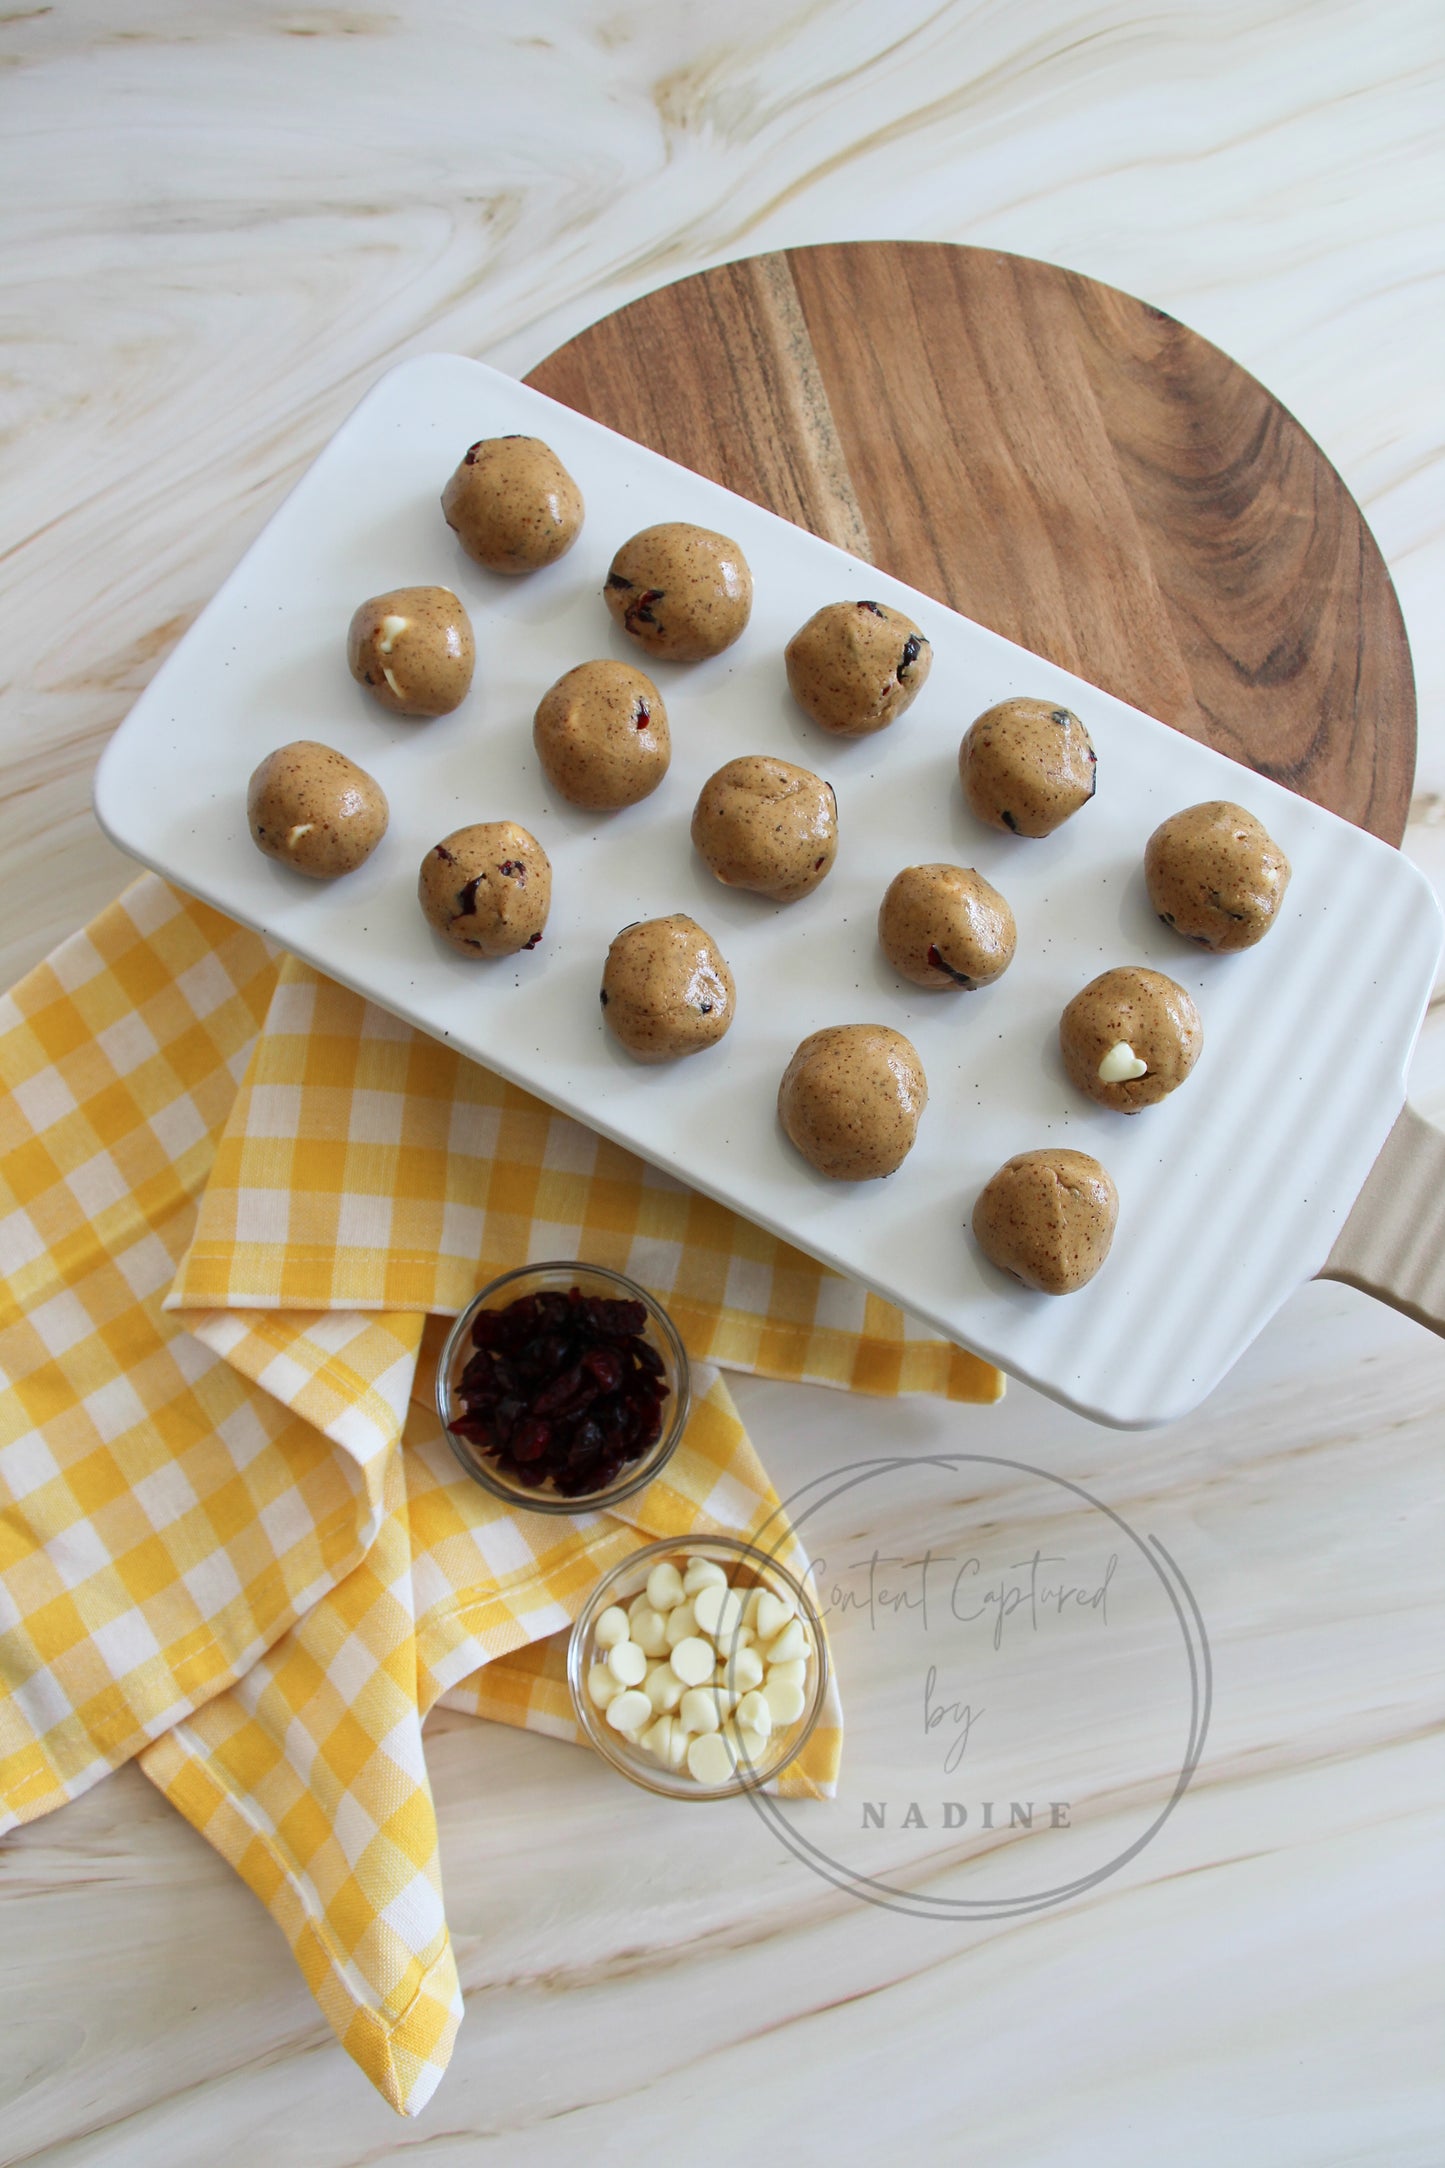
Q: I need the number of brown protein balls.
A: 15